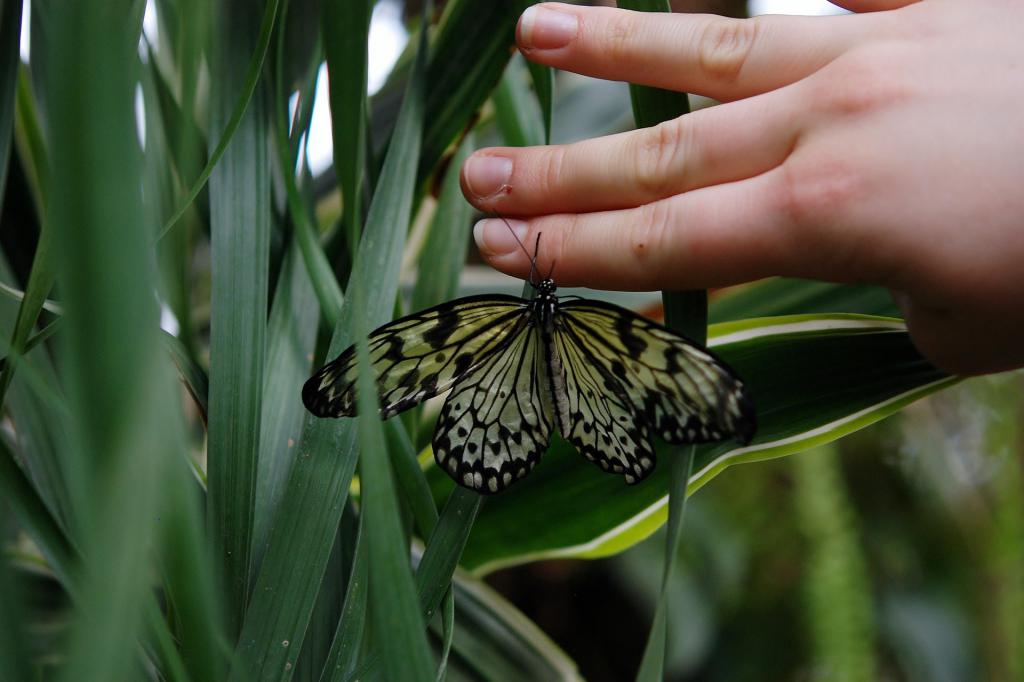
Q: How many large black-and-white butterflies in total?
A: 1